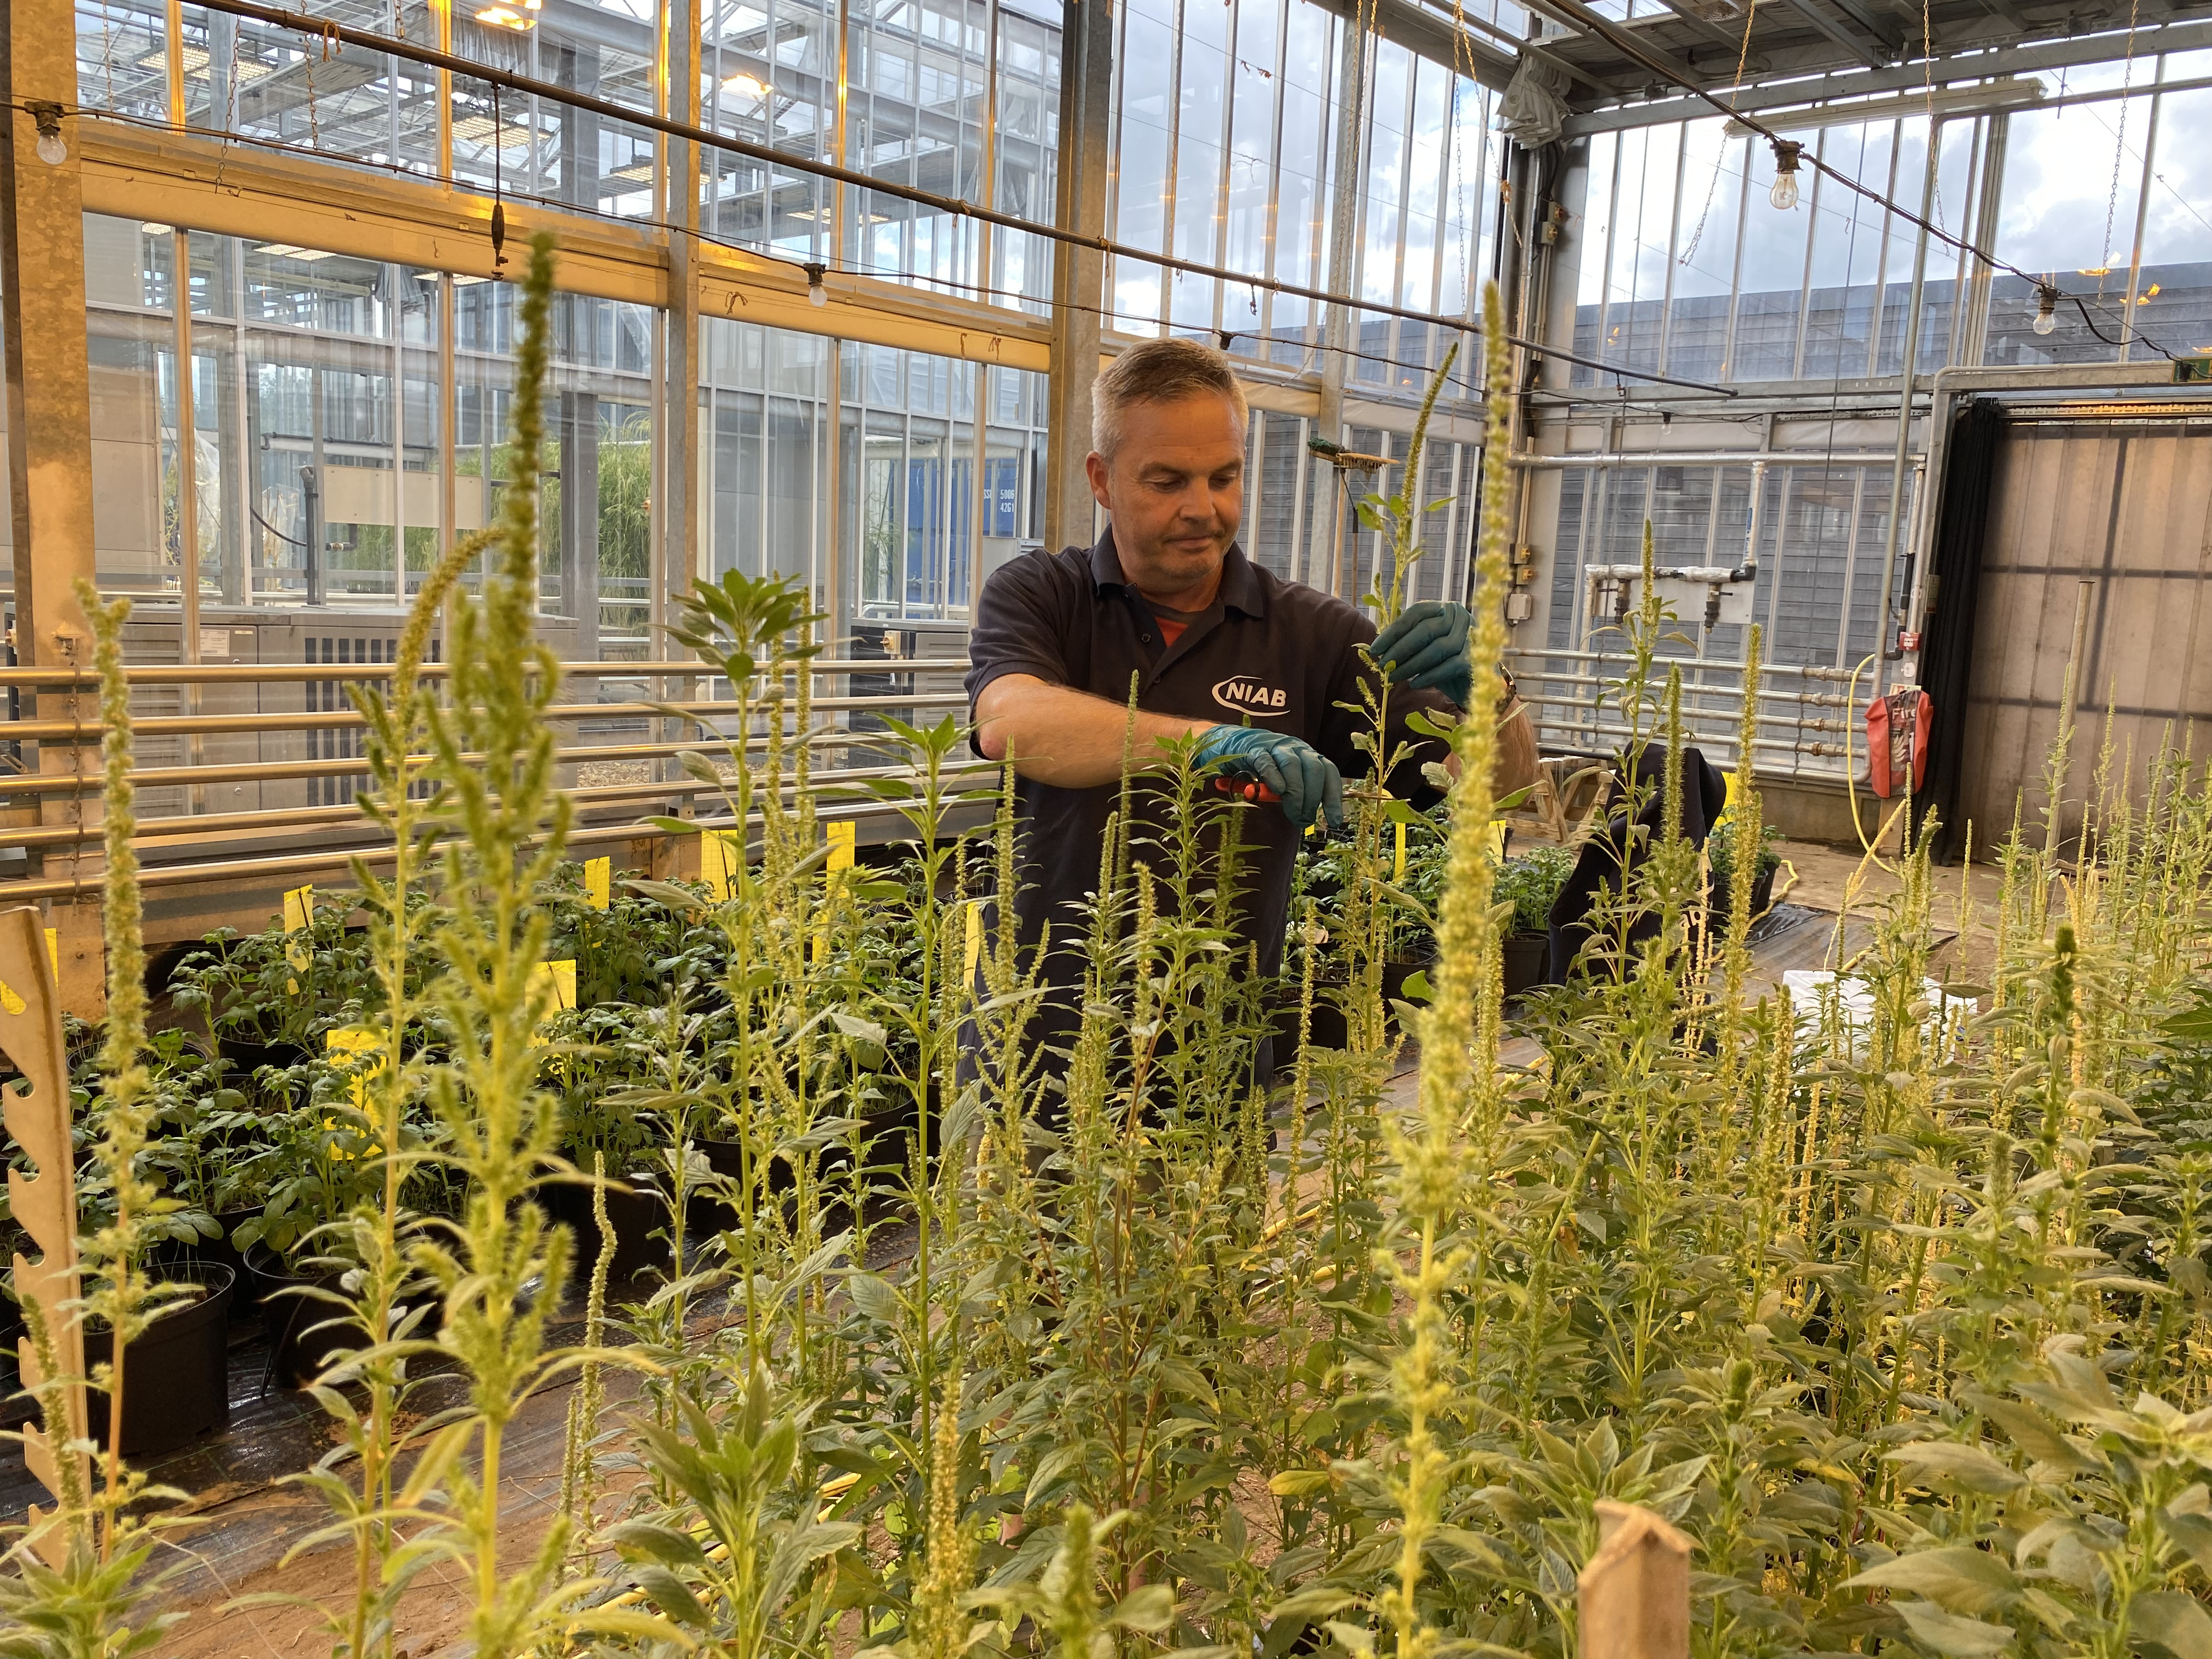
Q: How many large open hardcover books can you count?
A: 0